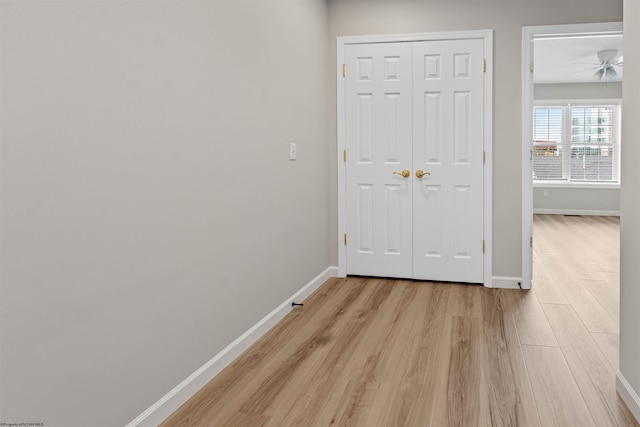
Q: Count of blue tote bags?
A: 0